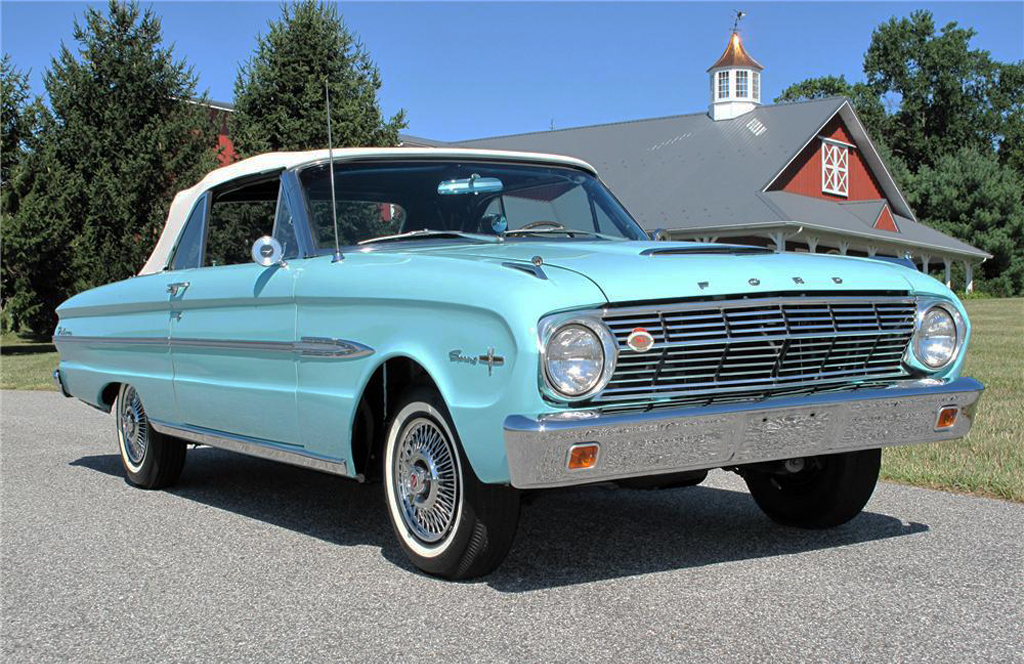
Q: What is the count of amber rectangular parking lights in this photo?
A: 2